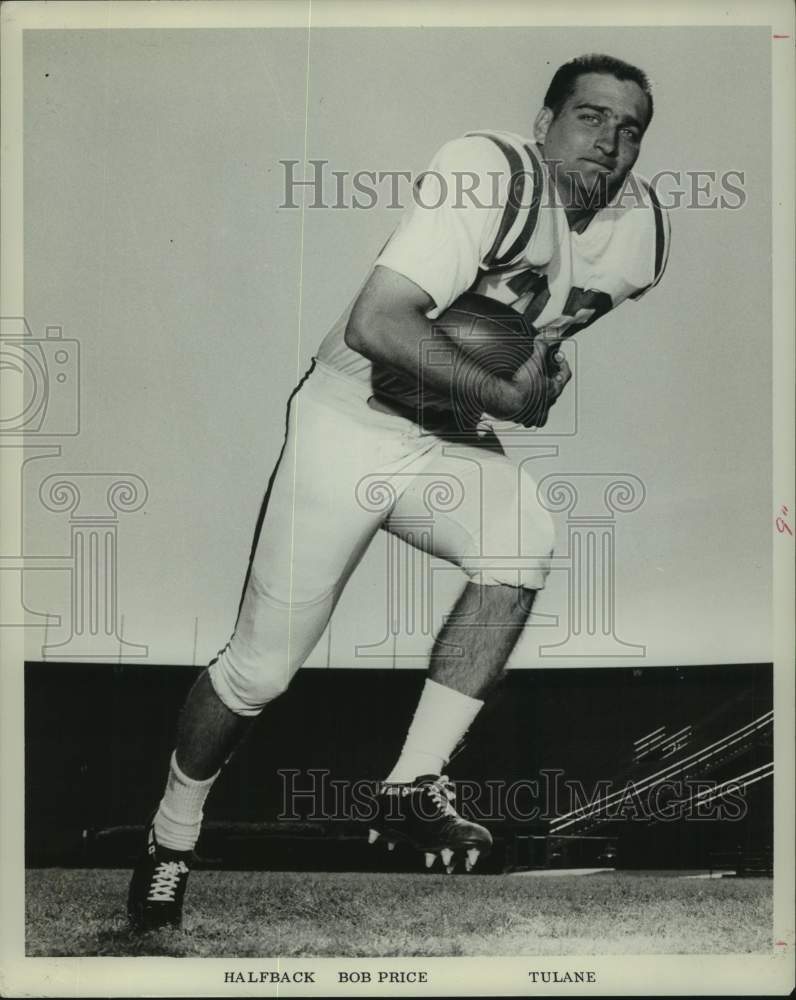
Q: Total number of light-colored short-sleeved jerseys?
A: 1